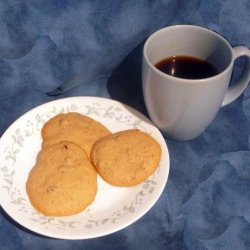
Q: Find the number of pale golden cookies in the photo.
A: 3